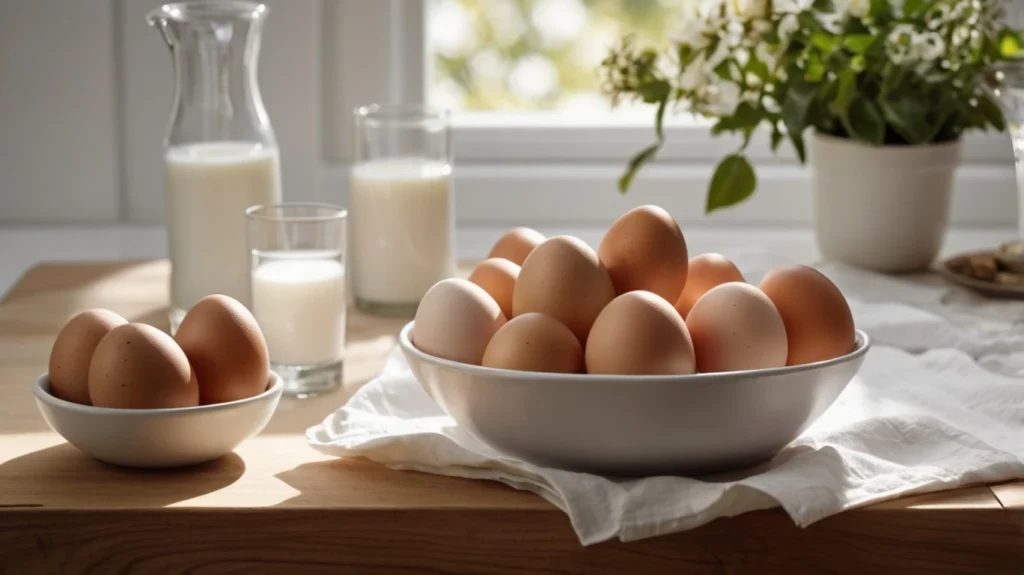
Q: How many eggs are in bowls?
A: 13